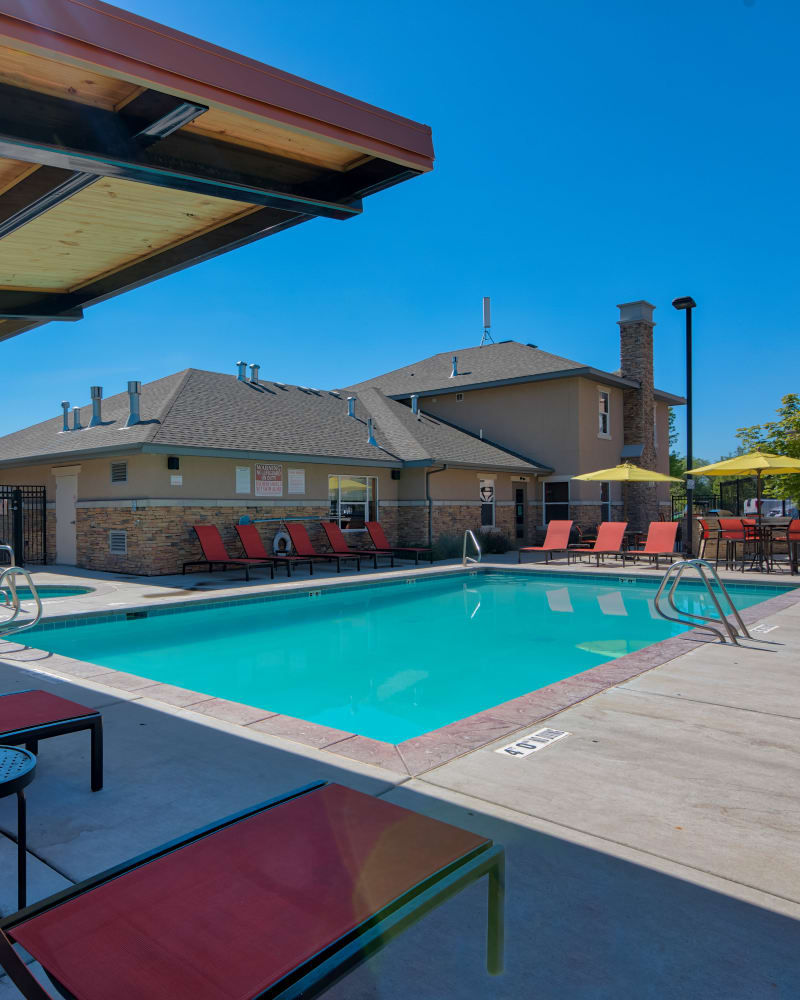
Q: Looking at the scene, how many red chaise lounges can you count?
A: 10